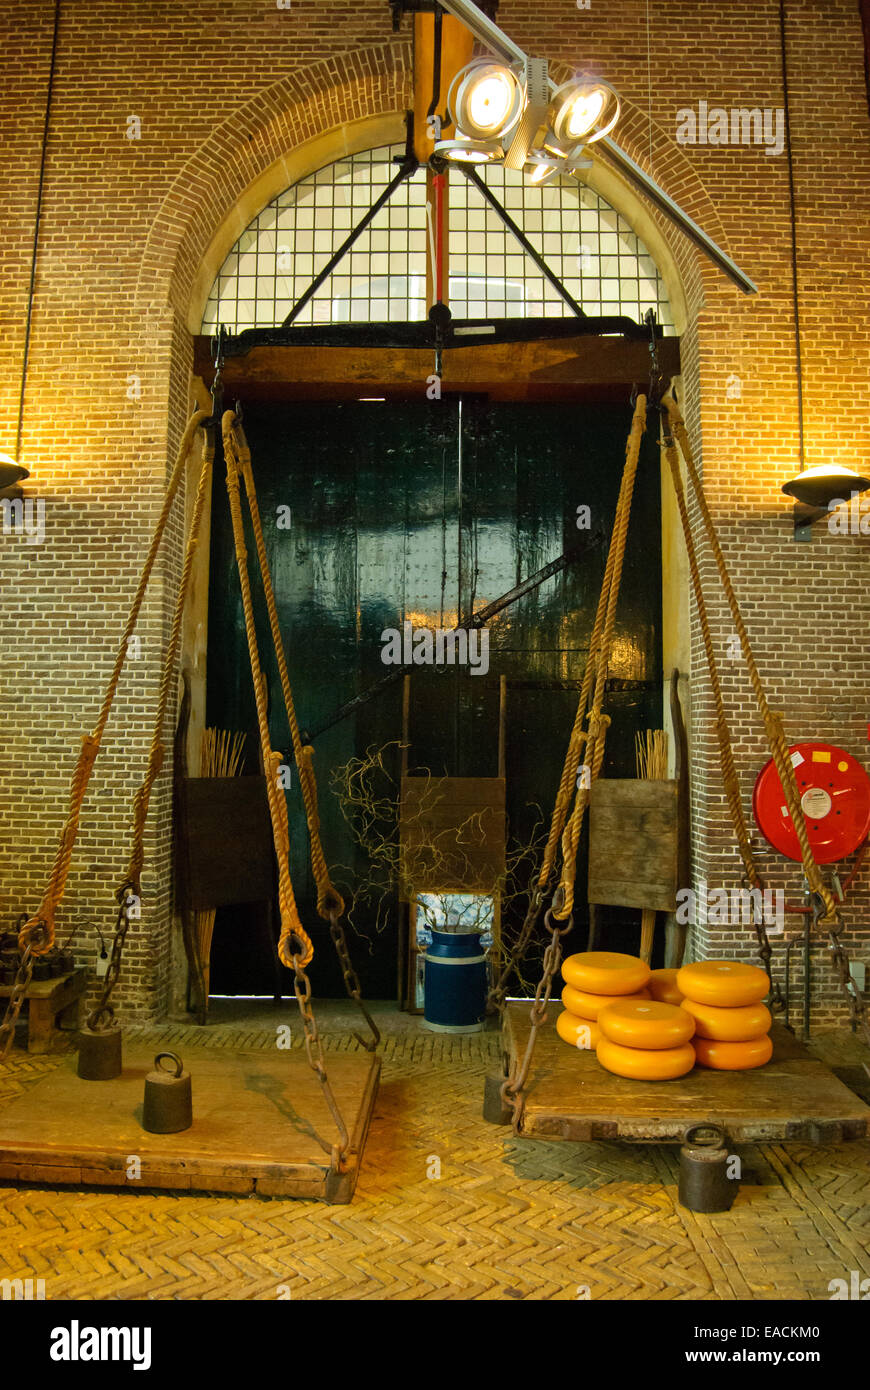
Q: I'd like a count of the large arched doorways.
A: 1